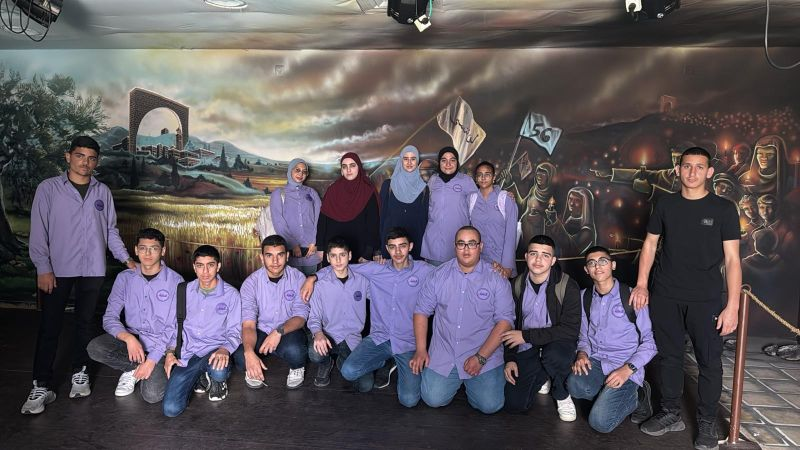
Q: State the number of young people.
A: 15